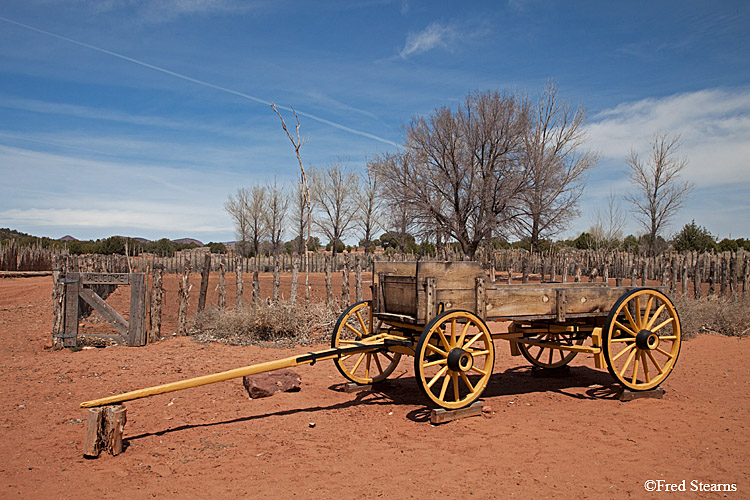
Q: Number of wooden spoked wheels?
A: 4